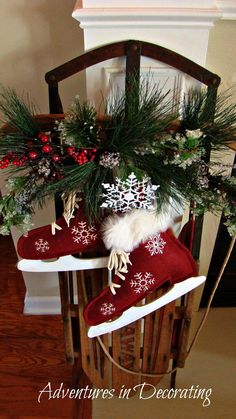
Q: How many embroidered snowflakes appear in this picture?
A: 5